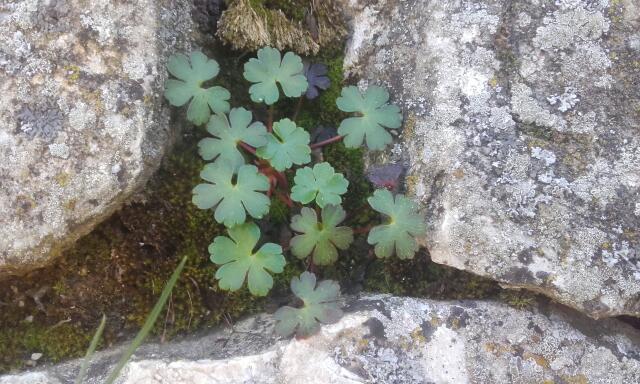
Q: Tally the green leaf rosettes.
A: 11